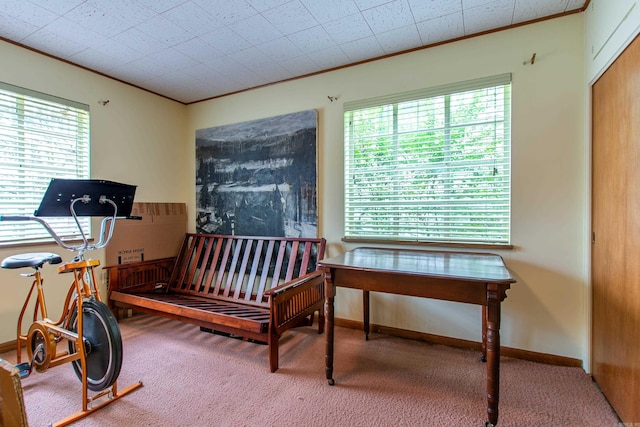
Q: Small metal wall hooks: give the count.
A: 3